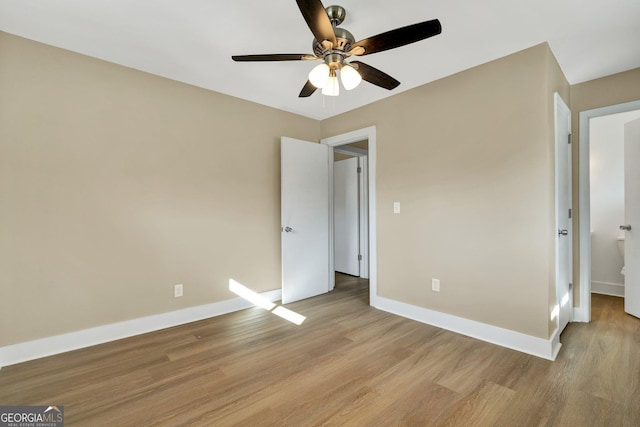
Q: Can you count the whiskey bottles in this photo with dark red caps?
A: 0